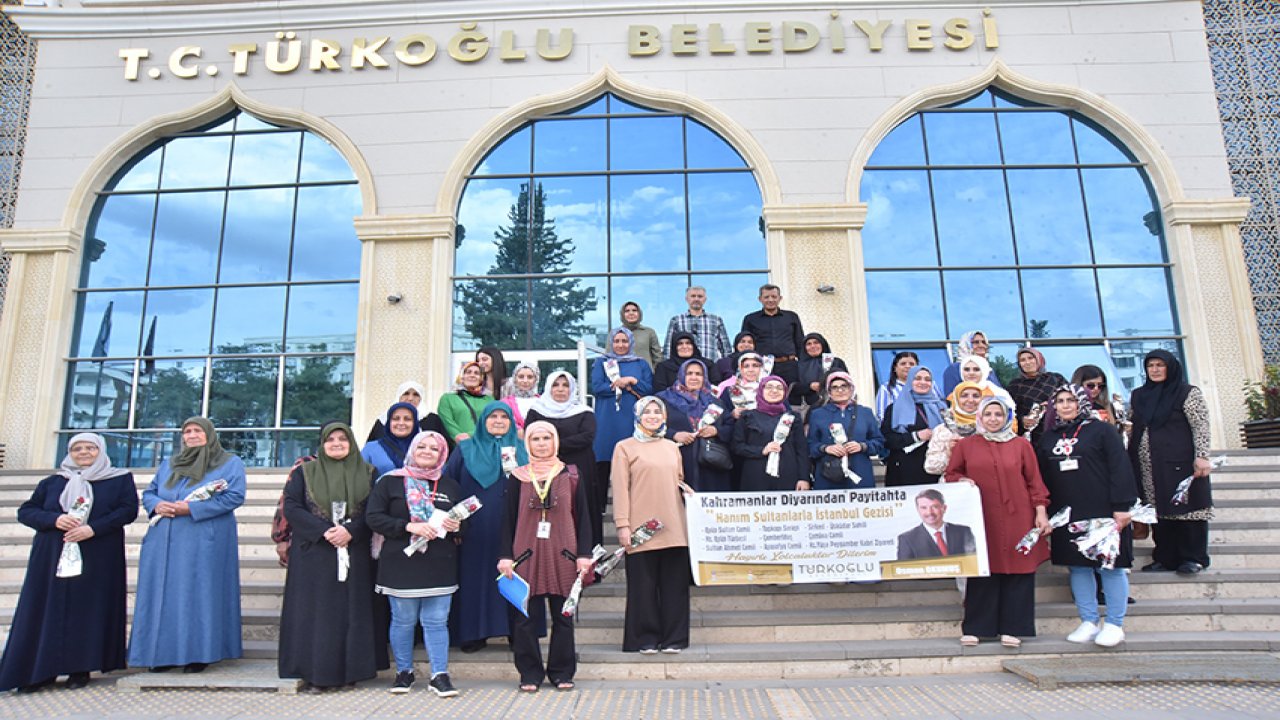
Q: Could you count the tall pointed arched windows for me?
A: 3